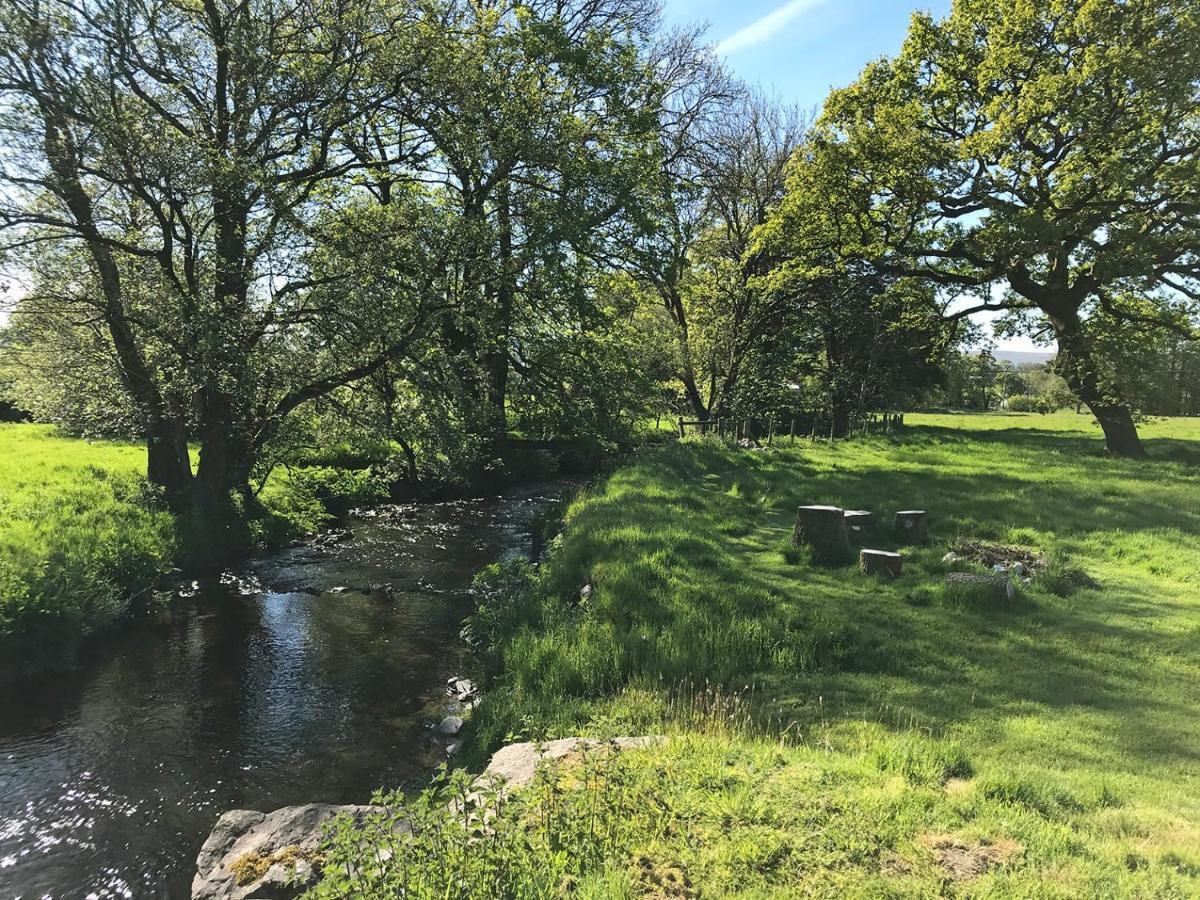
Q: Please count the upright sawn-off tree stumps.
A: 4